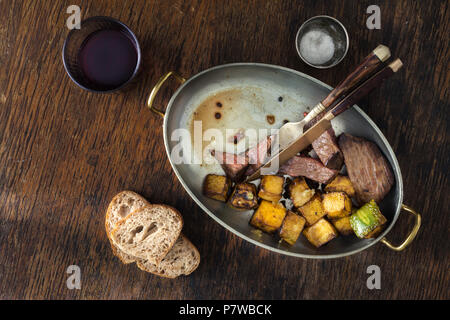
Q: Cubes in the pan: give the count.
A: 12